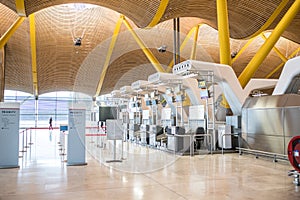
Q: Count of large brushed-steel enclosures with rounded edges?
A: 1